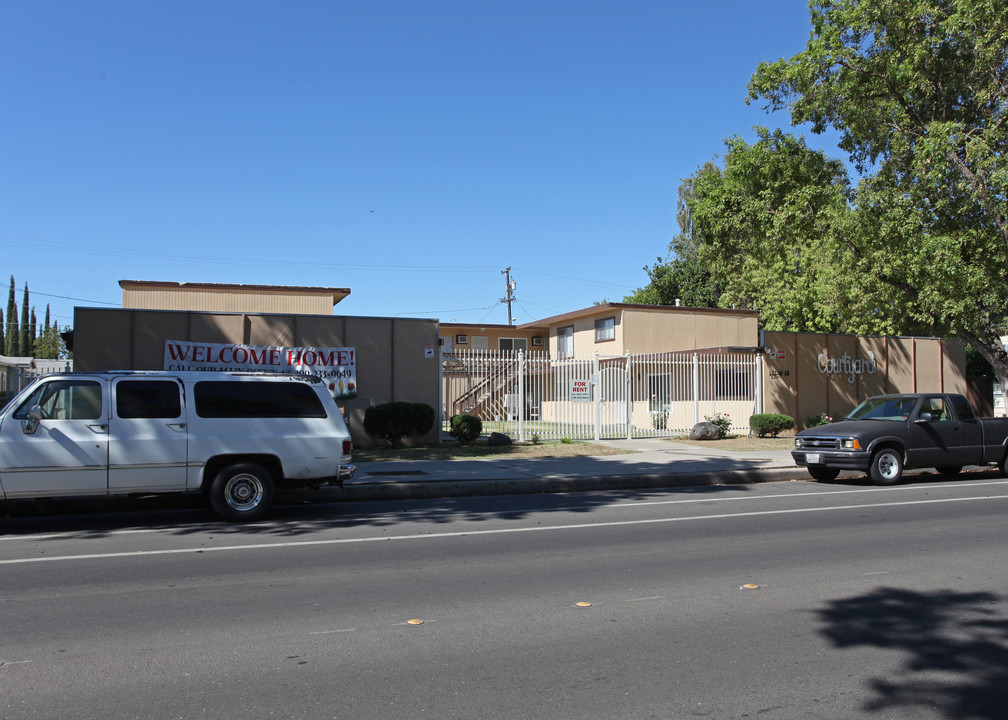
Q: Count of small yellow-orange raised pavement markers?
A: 3